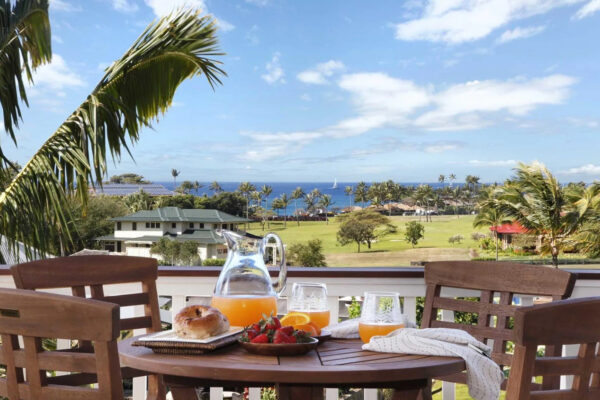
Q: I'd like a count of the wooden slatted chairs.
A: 4